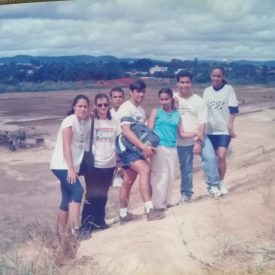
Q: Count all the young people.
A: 7